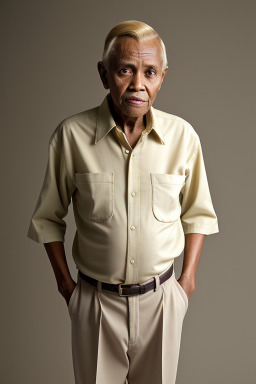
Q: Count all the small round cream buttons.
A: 4